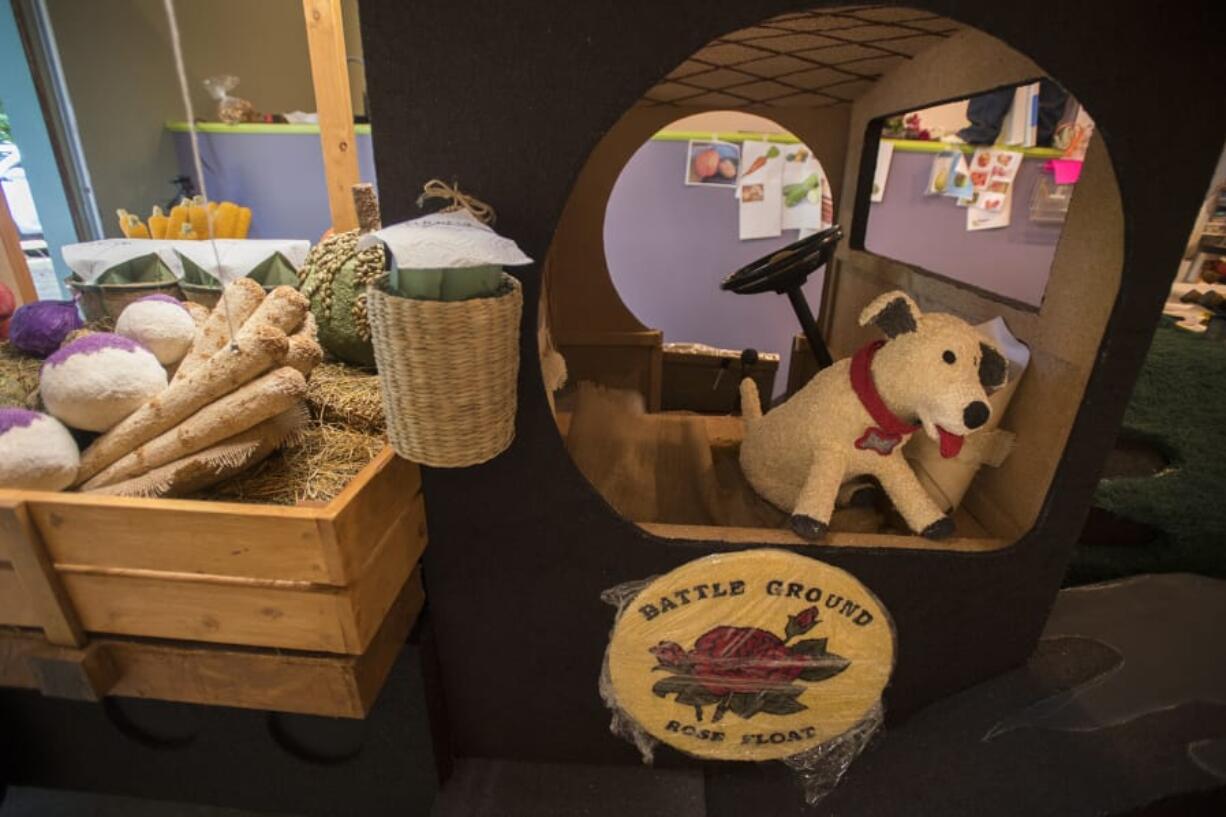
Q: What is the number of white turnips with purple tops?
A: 3